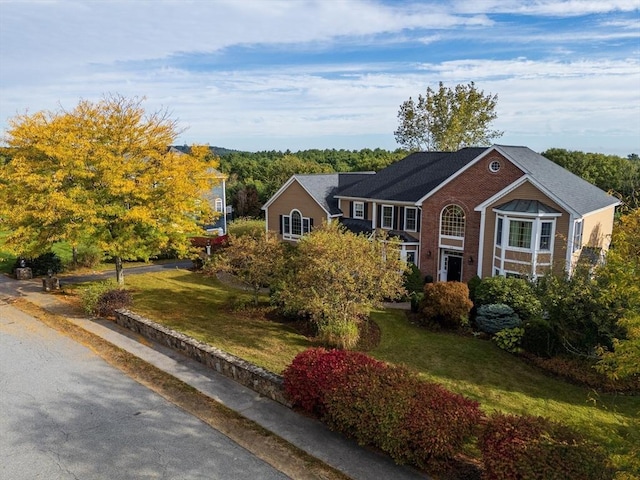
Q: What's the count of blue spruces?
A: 1